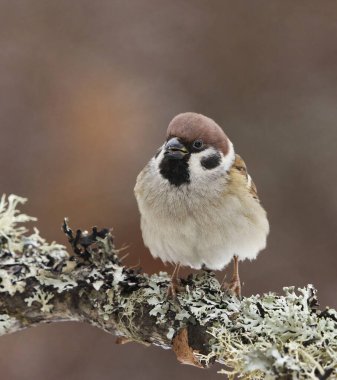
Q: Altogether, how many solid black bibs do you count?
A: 1